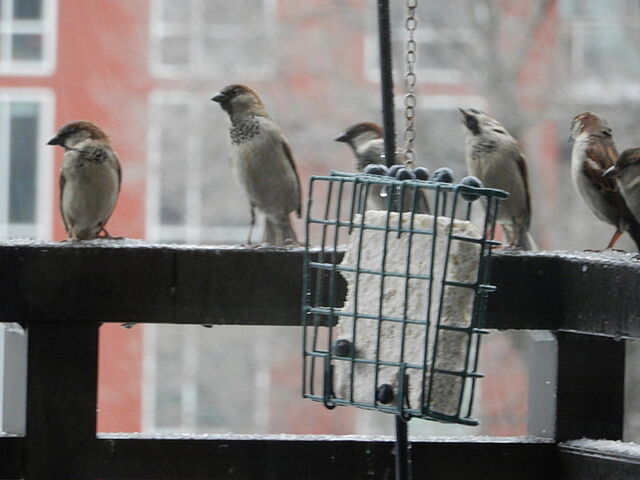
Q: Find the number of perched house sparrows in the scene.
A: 6